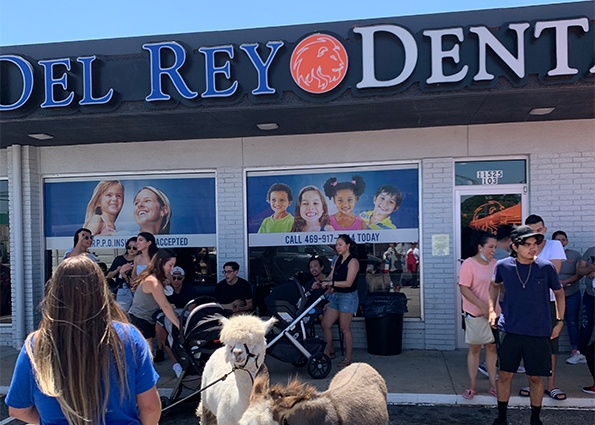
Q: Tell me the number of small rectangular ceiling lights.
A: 3